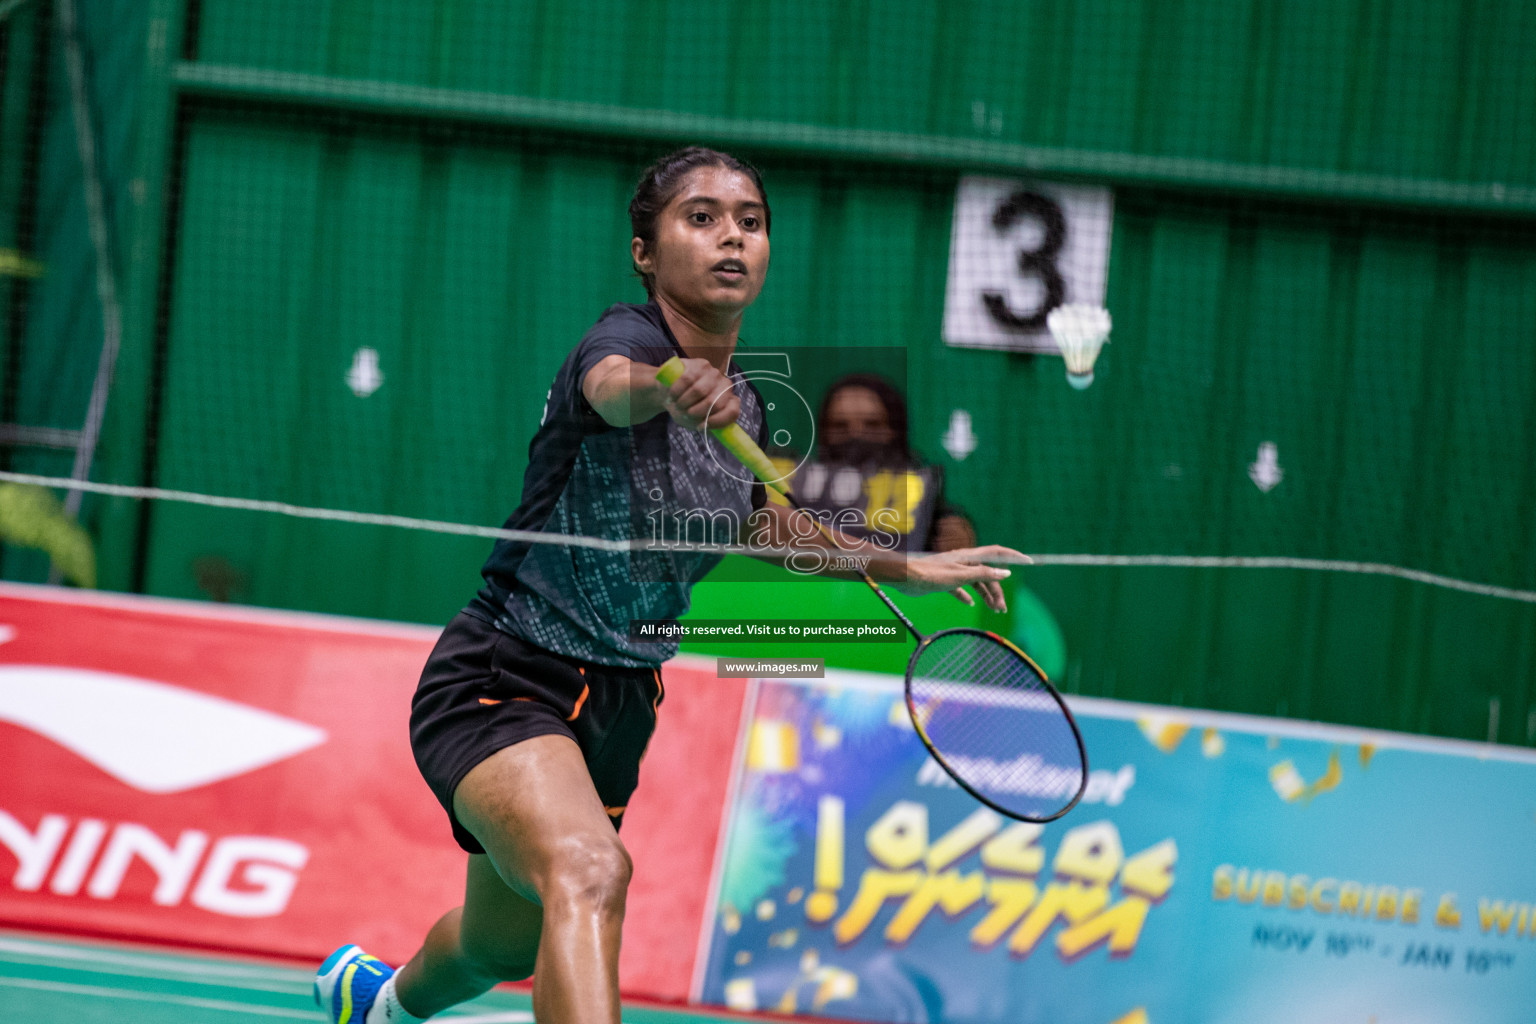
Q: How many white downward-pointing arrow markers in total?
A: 3